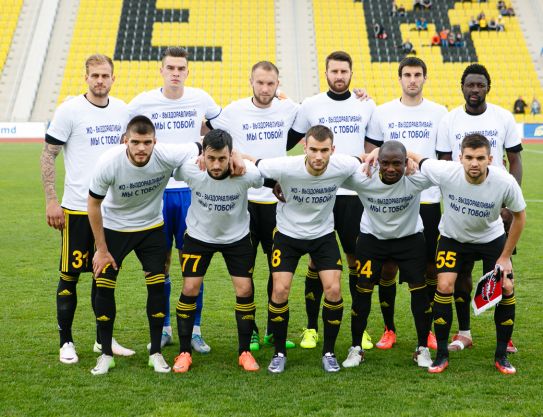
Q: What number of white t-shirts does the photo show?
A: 11